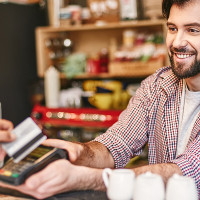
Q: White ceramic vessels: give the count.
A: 3